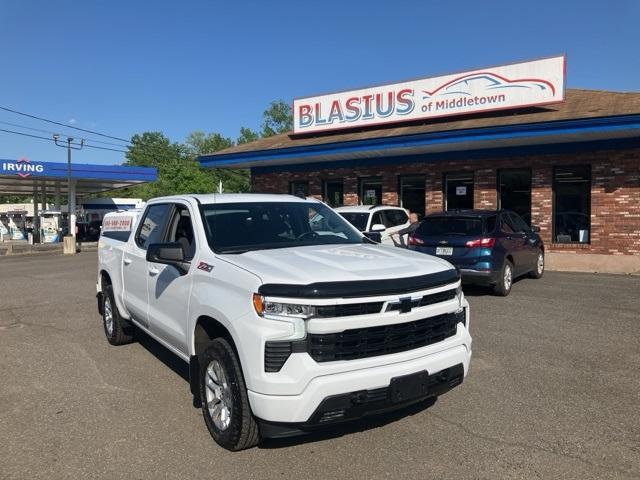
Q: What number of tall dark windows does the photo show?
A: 7